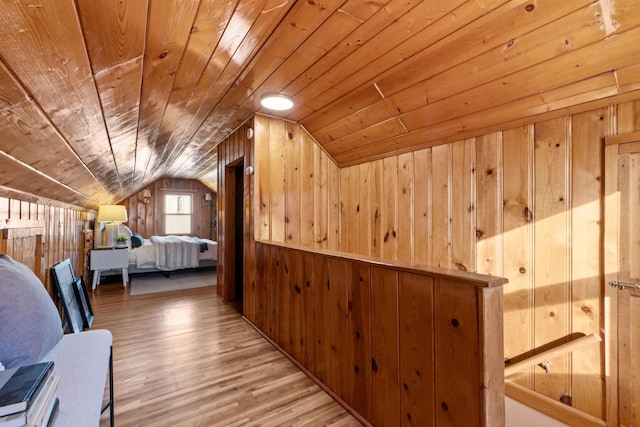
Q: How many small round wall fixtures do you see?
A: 2